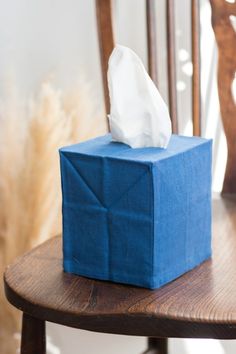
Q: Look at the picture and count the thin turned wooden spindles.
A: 3